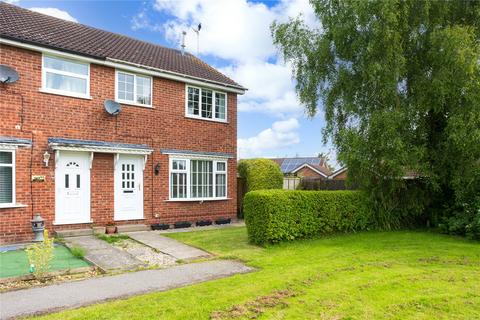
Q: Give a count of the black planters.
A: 4